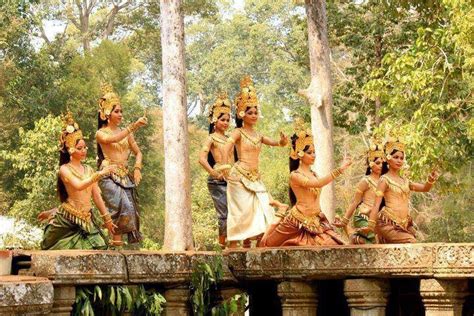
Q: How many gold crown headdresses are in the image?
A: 7